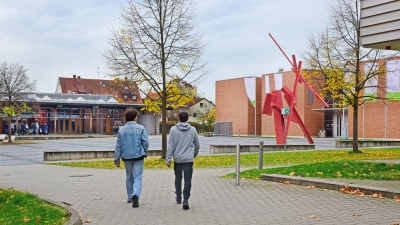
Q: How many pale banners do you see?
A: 5